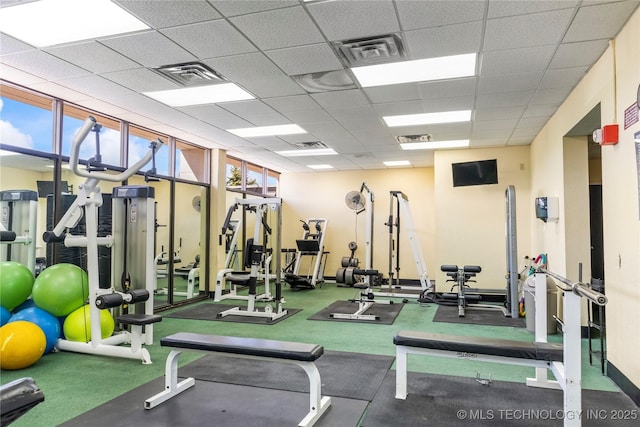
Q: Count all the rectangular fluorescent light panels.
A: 9